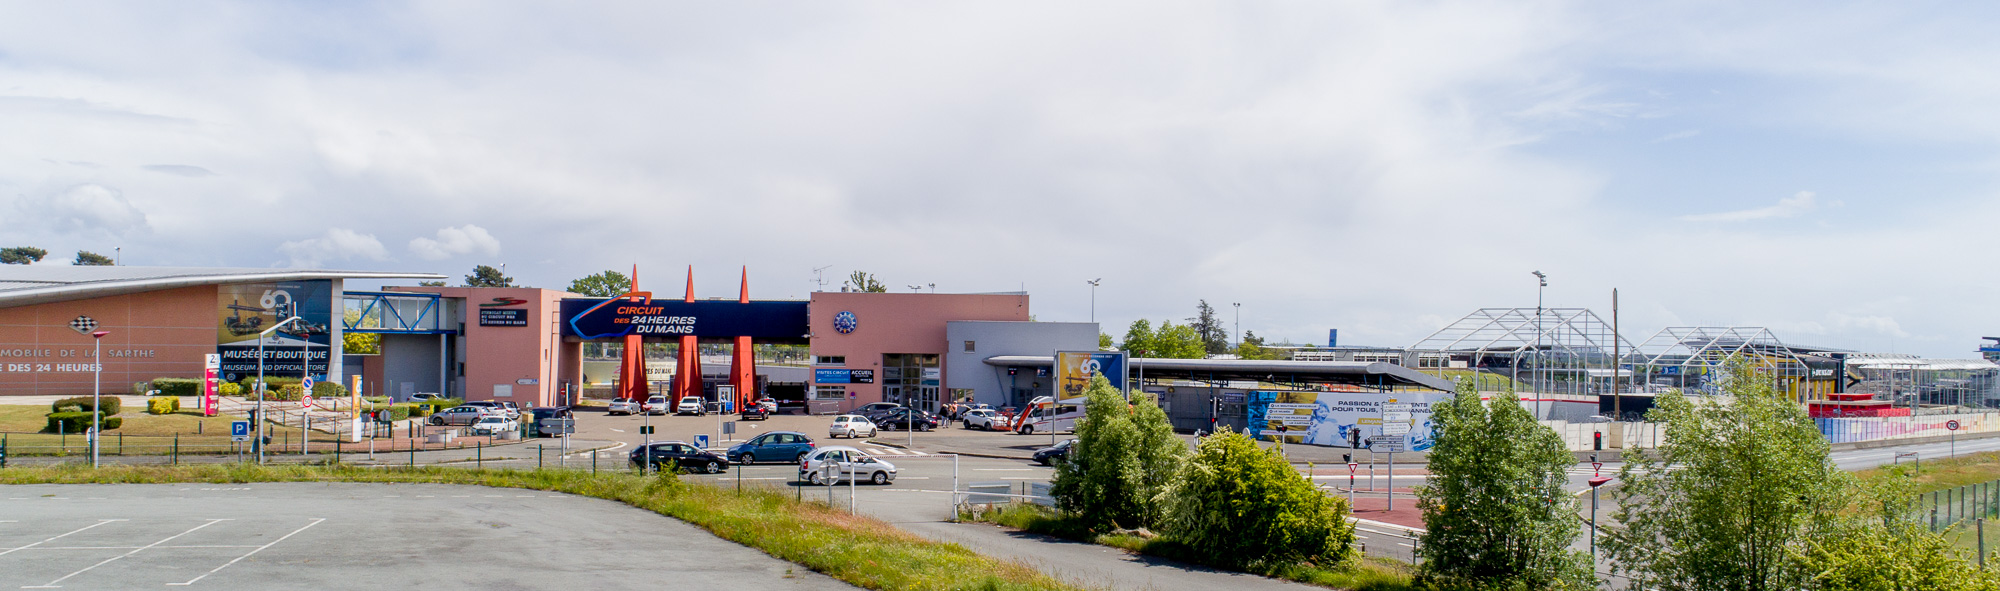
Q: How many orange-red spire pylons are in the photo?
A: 3